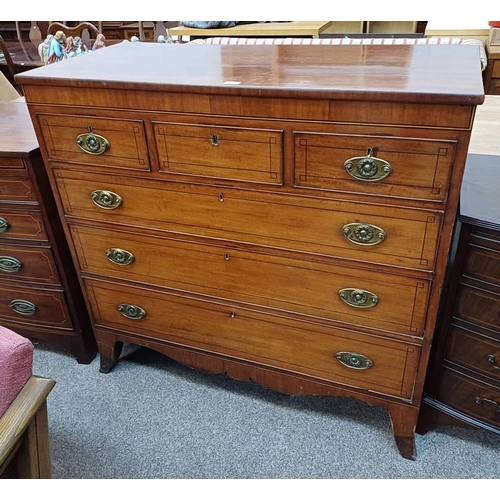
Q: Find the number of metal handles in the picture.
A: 13